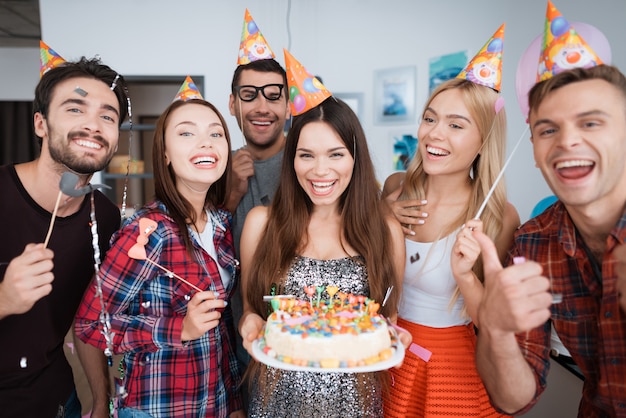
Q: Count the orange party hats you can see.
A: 6